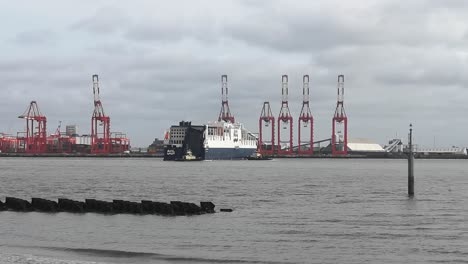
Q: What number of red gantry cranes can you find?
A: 7